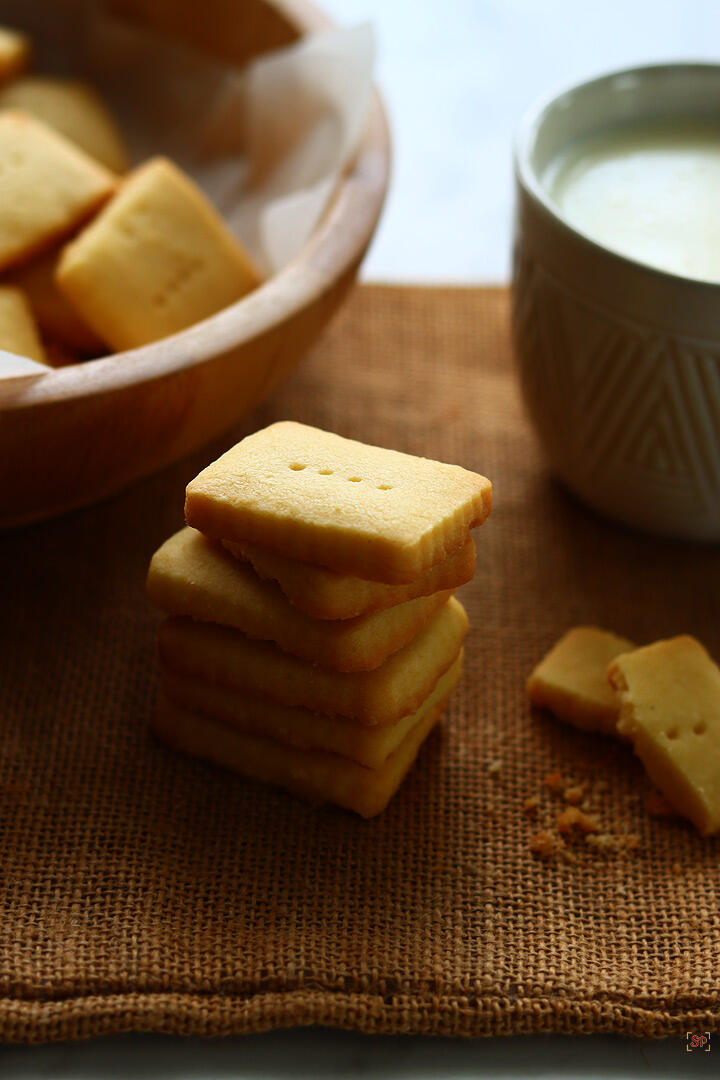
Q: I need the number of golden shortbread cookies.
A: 14